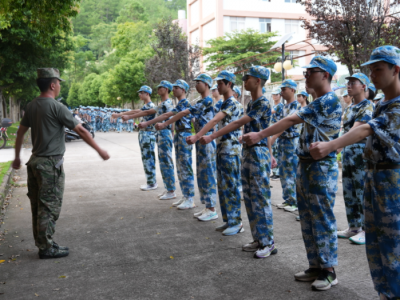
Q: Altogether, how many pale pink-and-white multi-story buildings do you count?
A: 1